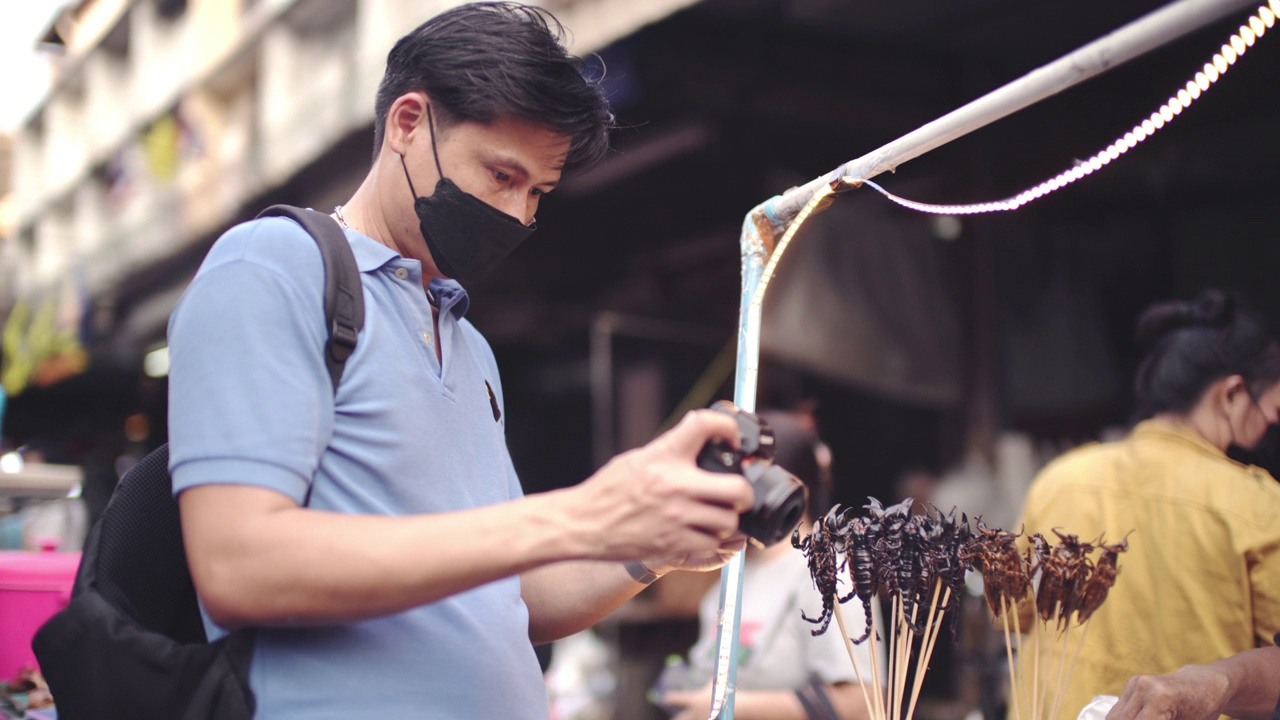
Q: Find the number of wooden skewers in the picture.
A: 15